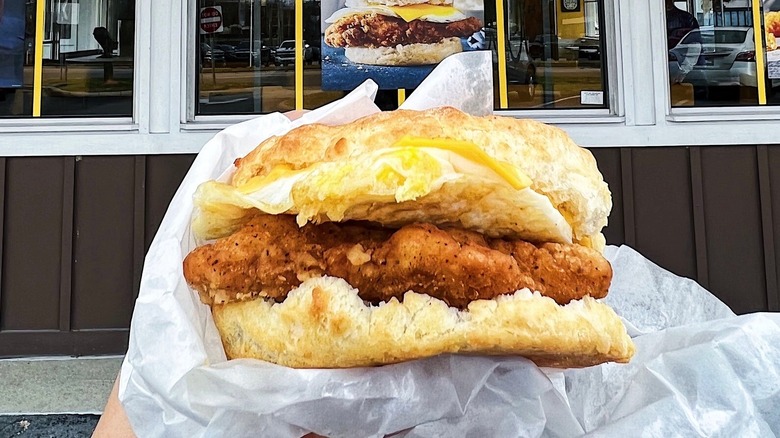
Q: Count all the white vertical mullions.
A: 2